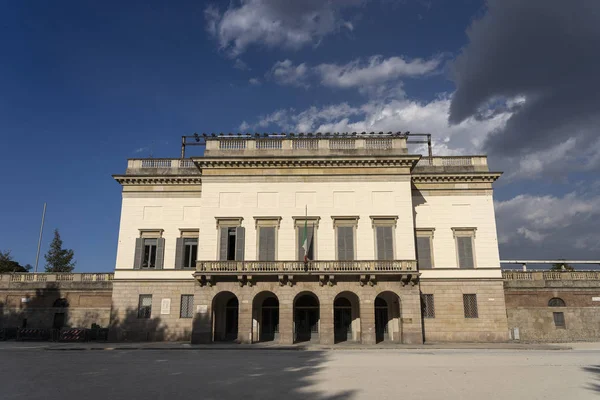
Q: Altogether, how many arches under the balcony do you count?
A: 5